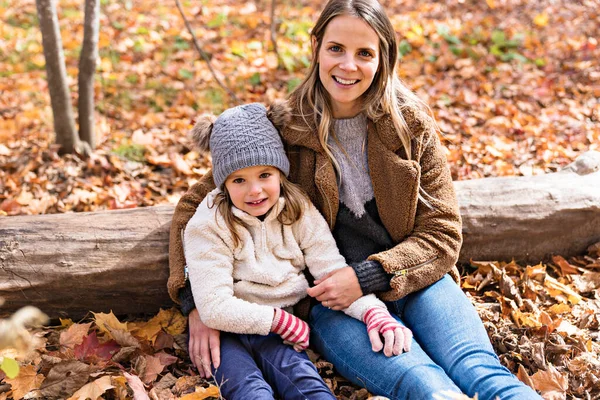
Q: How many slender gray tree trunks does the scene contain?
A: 2